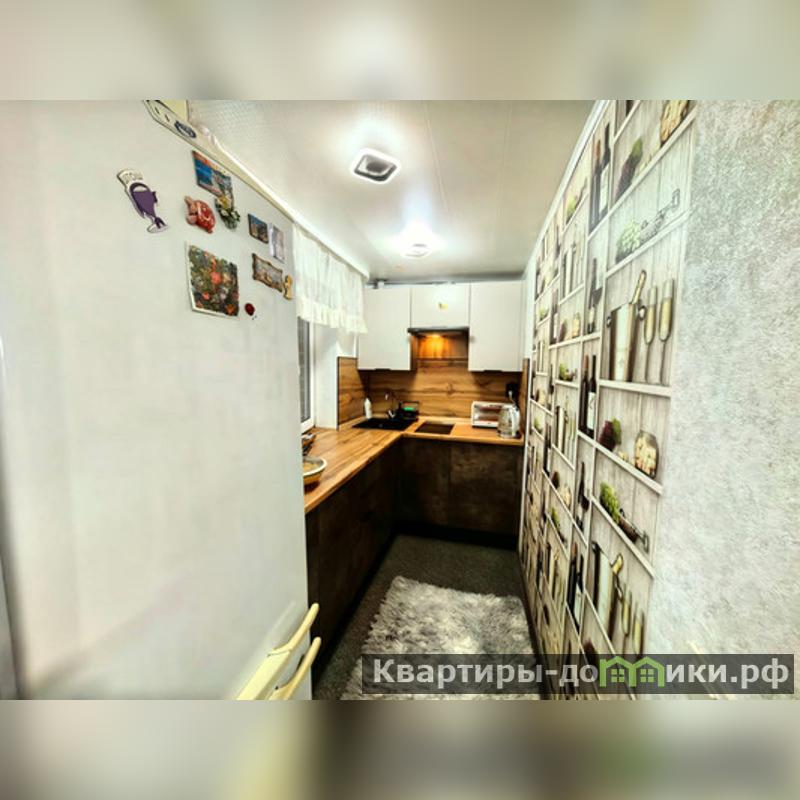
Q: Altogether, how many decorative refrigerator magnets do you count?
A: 10